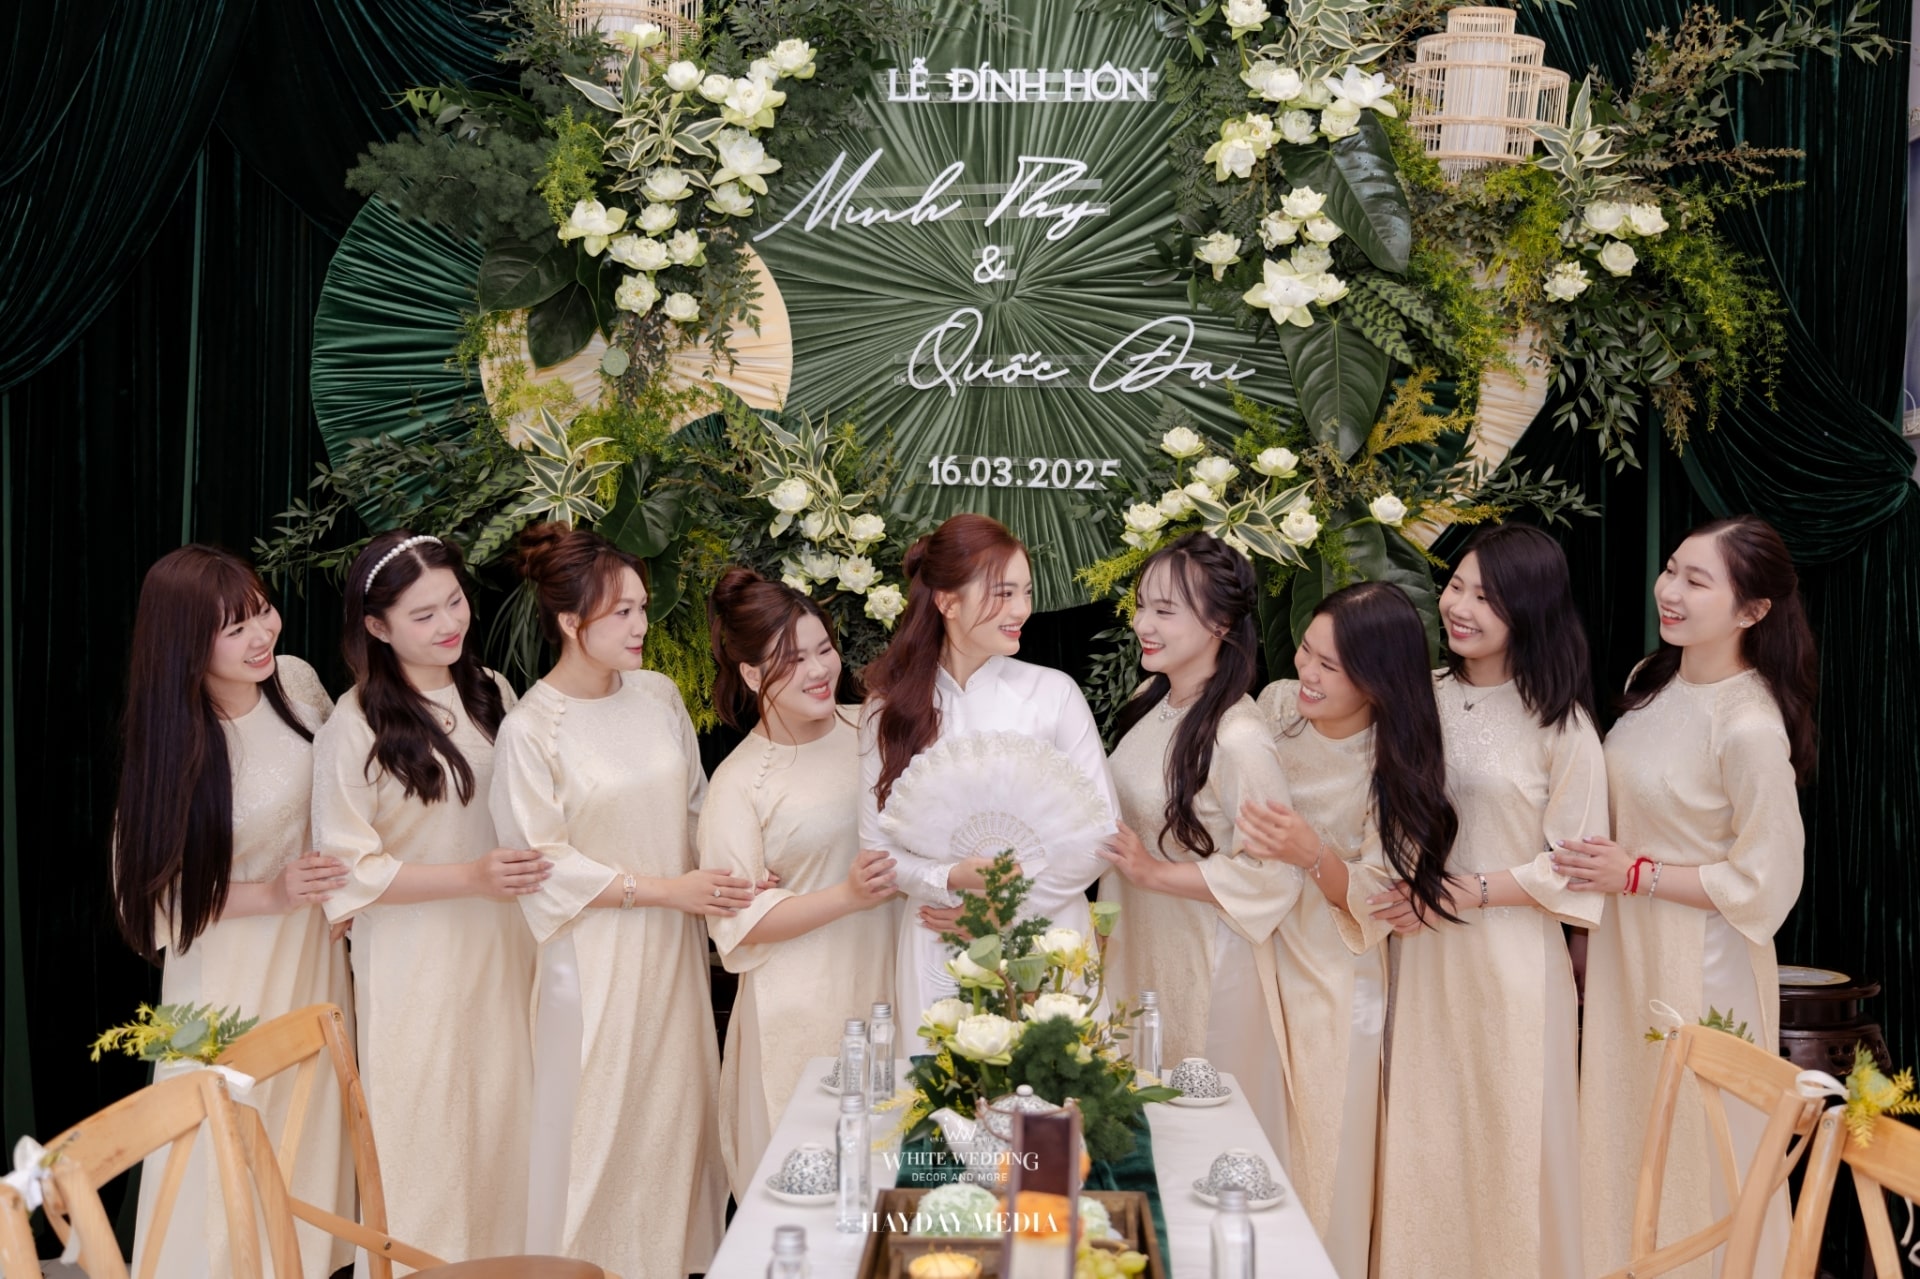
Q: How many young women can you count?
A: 9